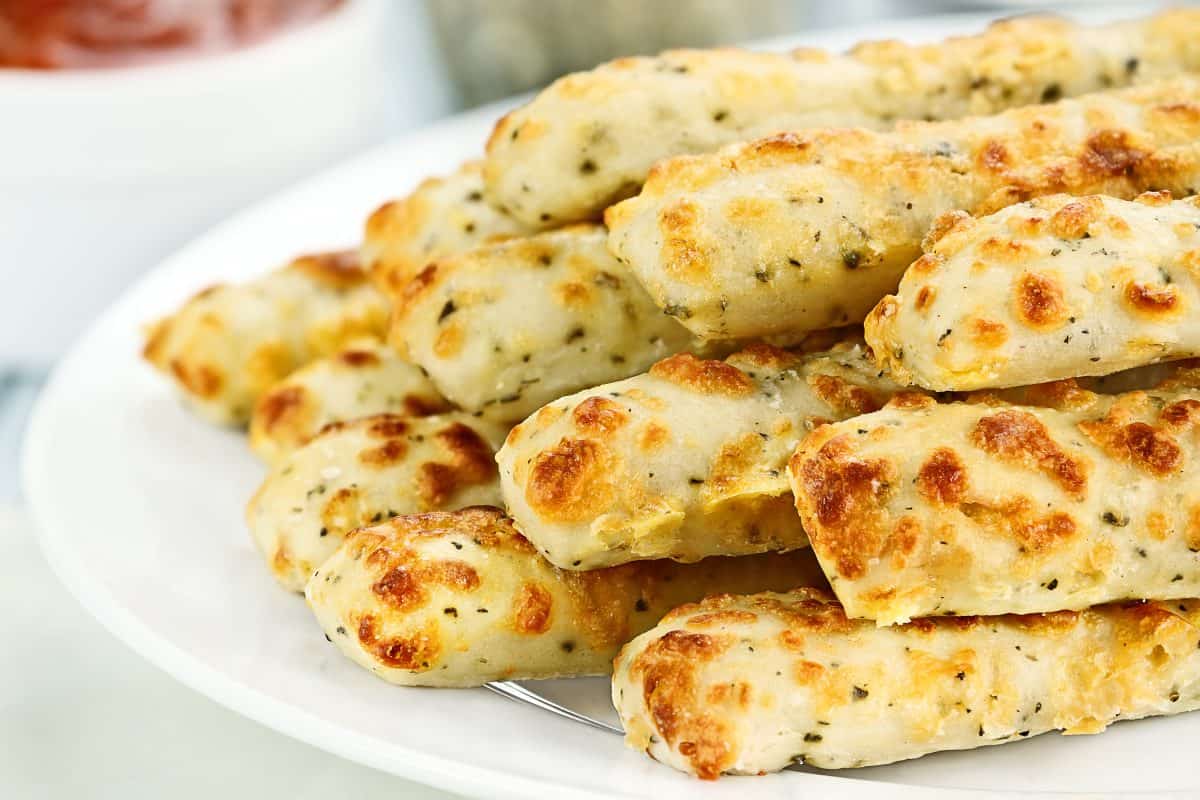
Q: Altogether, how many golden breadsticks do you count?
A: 12